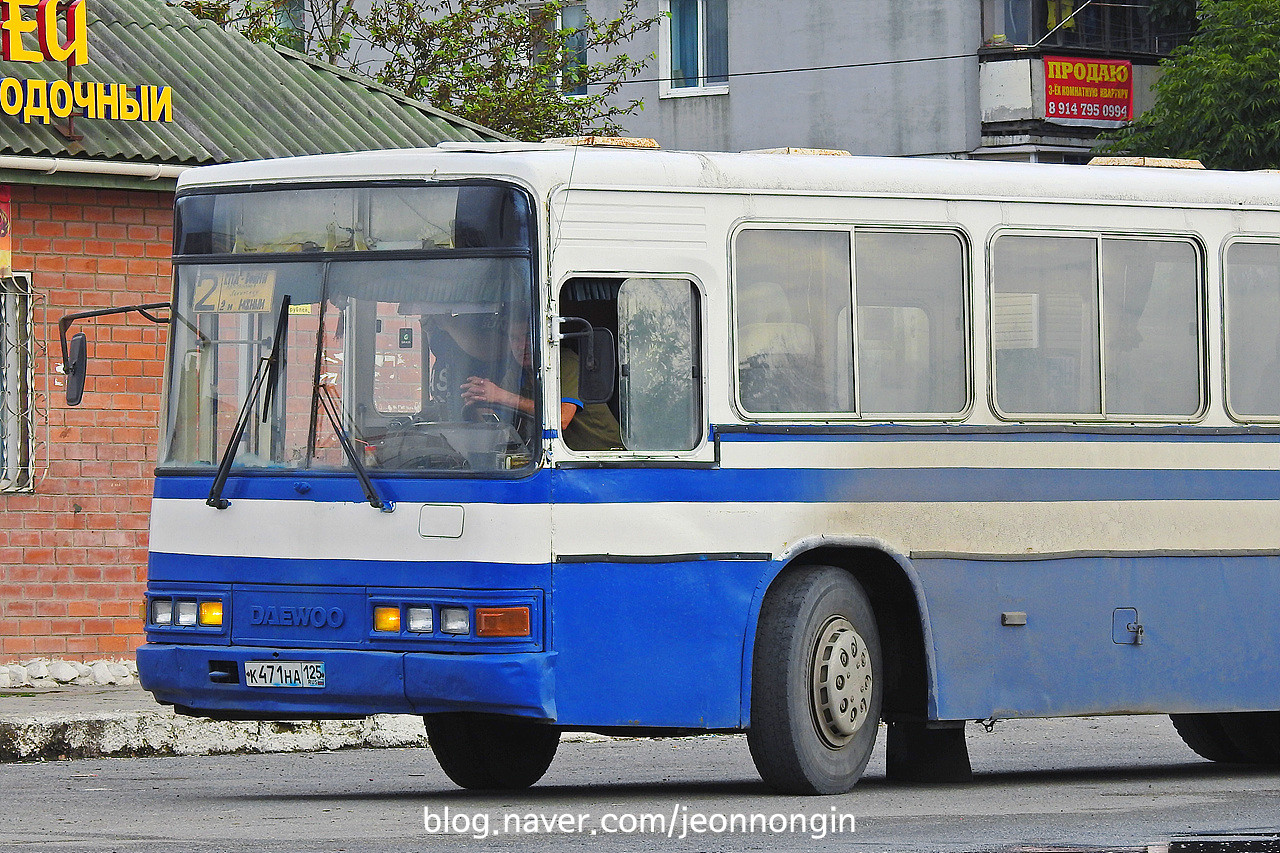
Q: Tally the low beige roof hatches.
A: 3